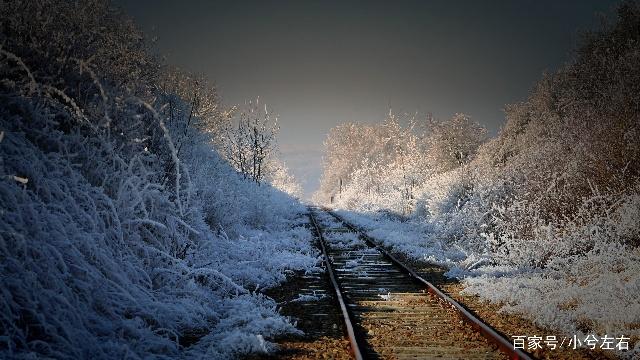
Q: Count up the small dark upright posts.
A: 2